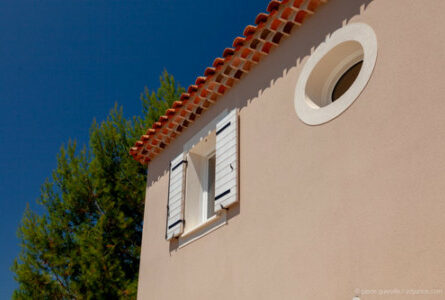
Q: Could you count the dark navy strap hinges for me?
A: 4